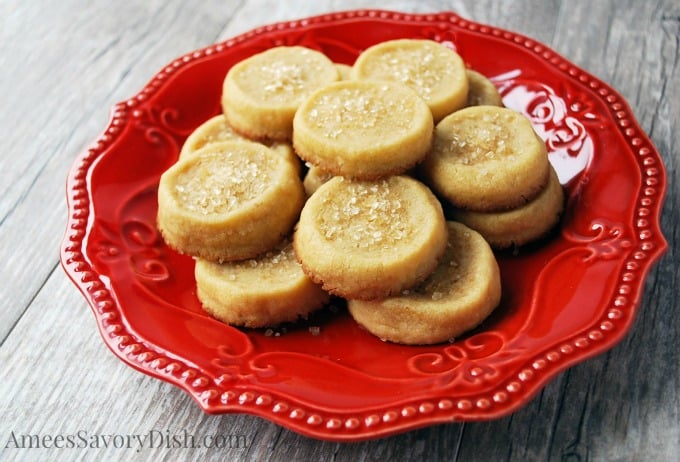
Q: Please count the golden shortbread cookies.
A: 13